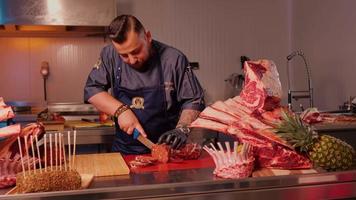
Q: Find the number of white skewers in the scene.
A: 11